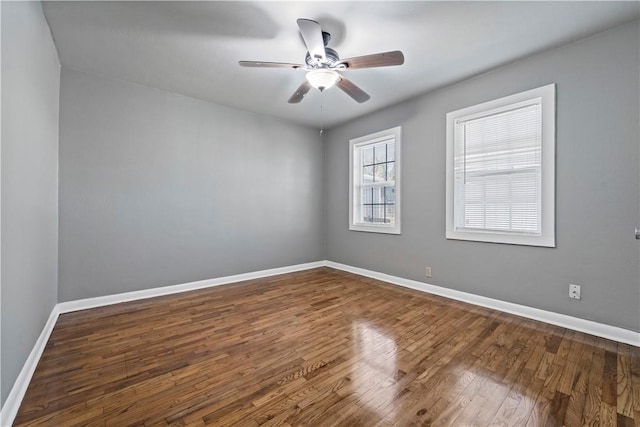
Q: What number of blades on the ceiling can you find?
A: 5